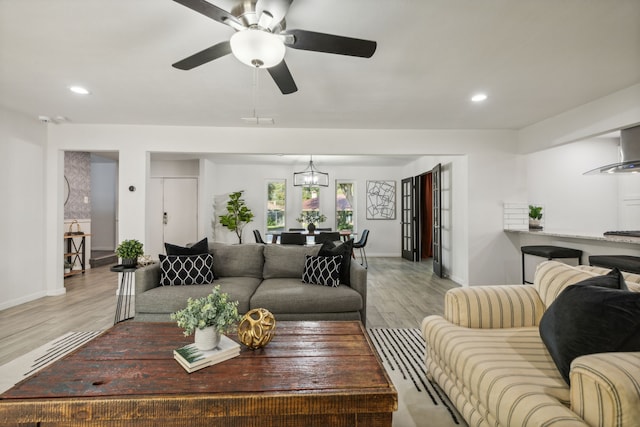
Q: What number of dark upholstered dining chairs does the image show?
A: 6